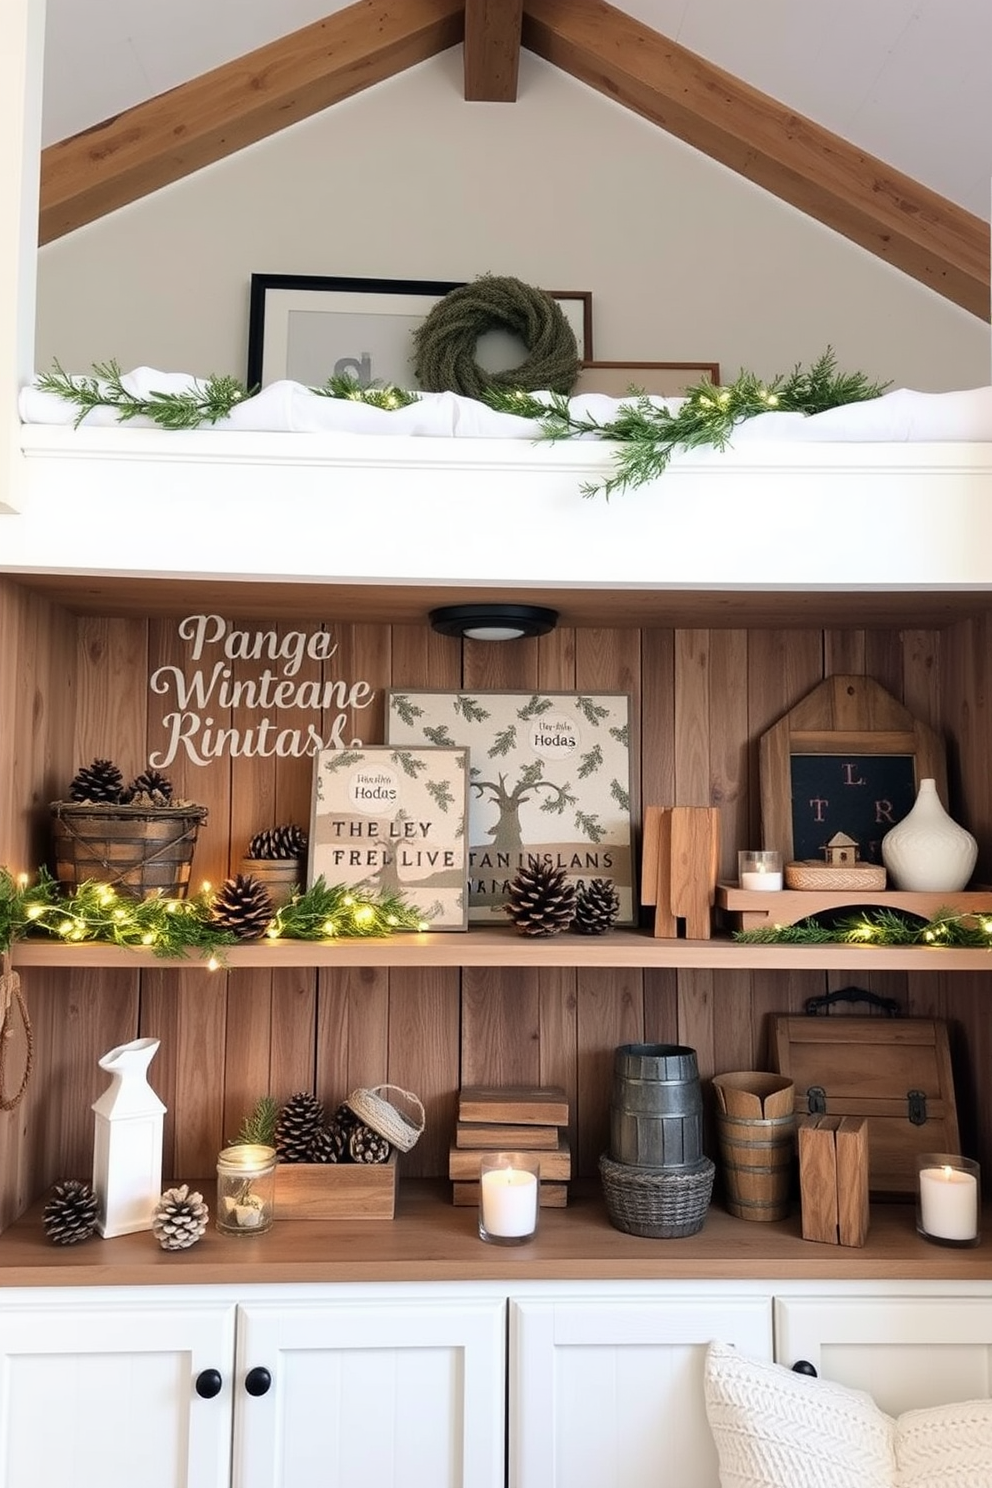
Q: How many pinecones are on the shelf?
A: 12